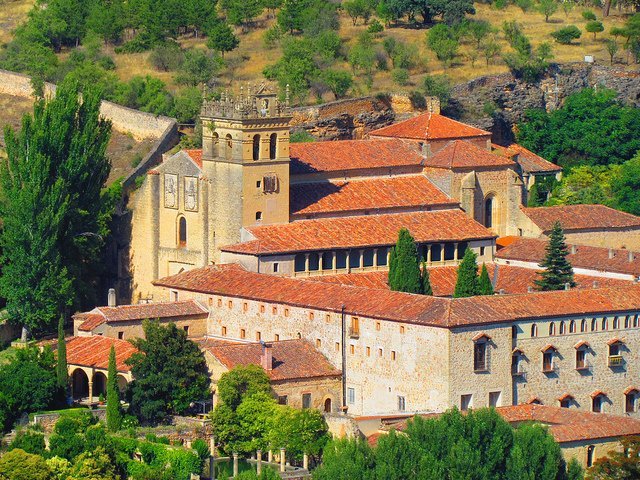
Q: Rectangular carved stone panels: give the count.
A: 2